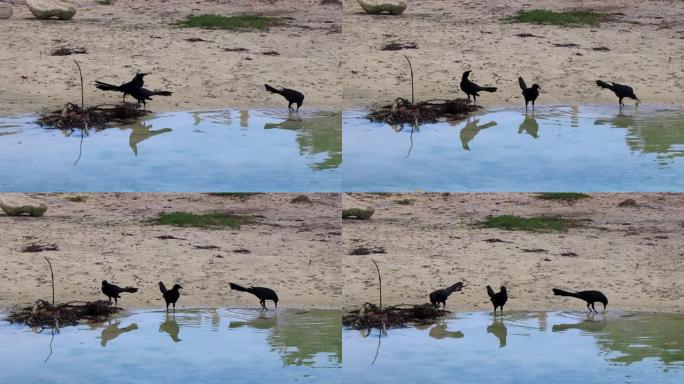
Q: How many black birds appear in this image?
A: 12